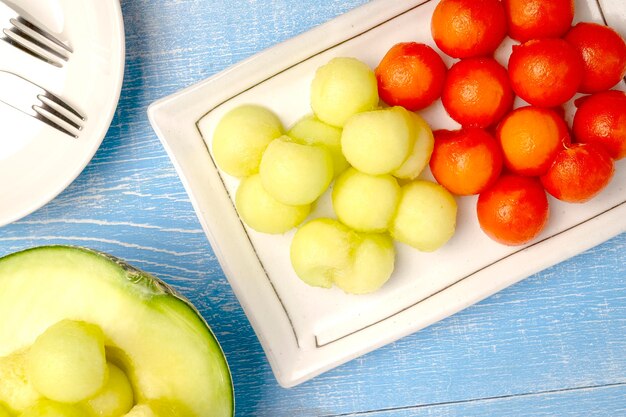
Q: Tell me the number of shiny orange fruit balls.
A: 11